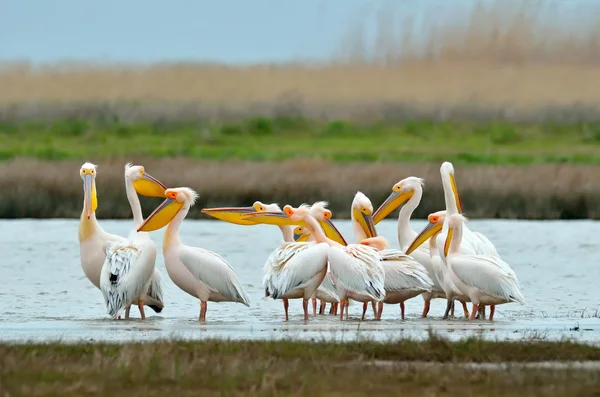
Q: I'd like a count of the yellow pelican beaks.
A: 12